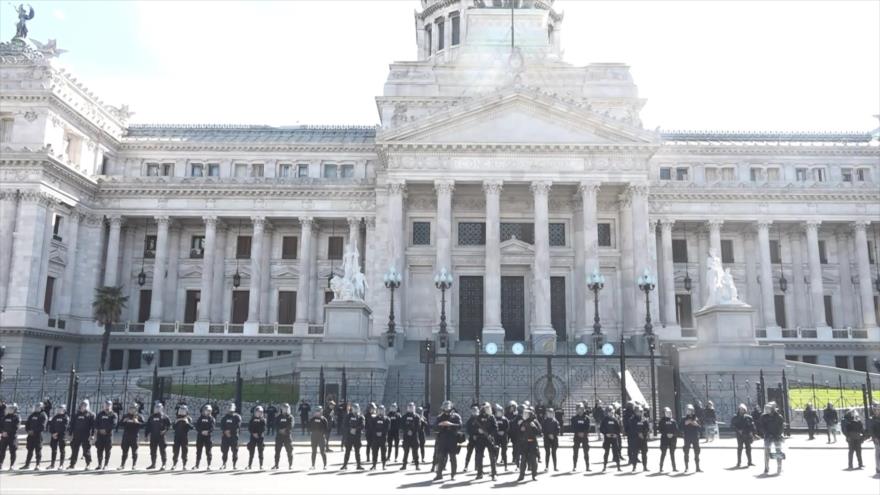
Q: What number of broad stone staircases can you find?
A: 1